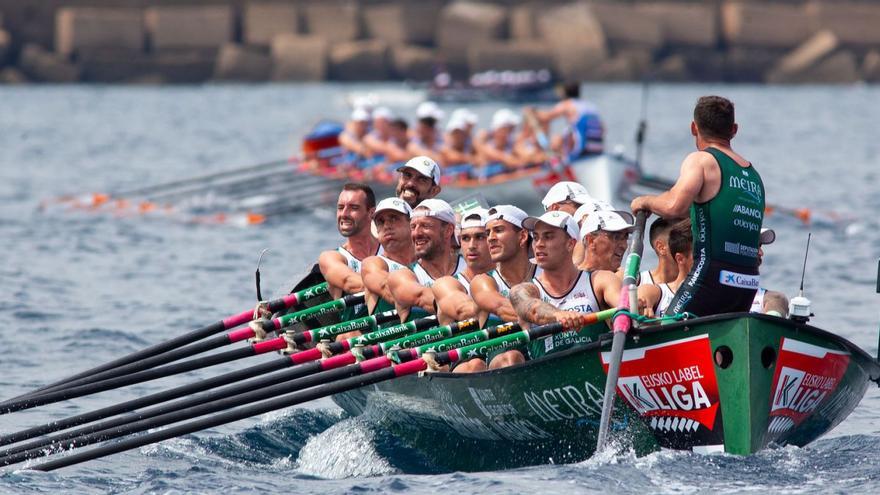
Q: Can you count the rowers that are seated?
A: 13